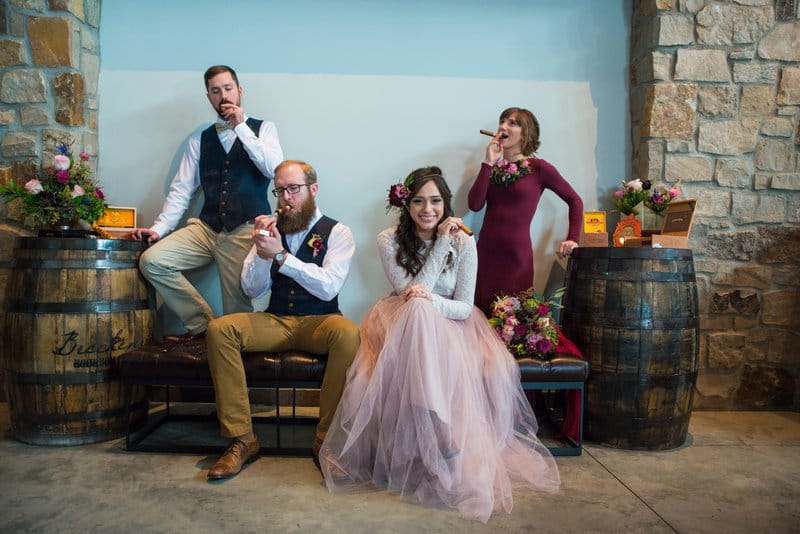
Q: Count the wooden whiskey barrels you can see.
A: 2